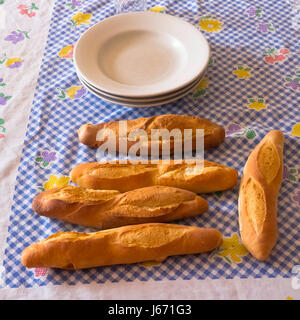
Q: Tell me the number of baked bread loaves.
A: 5